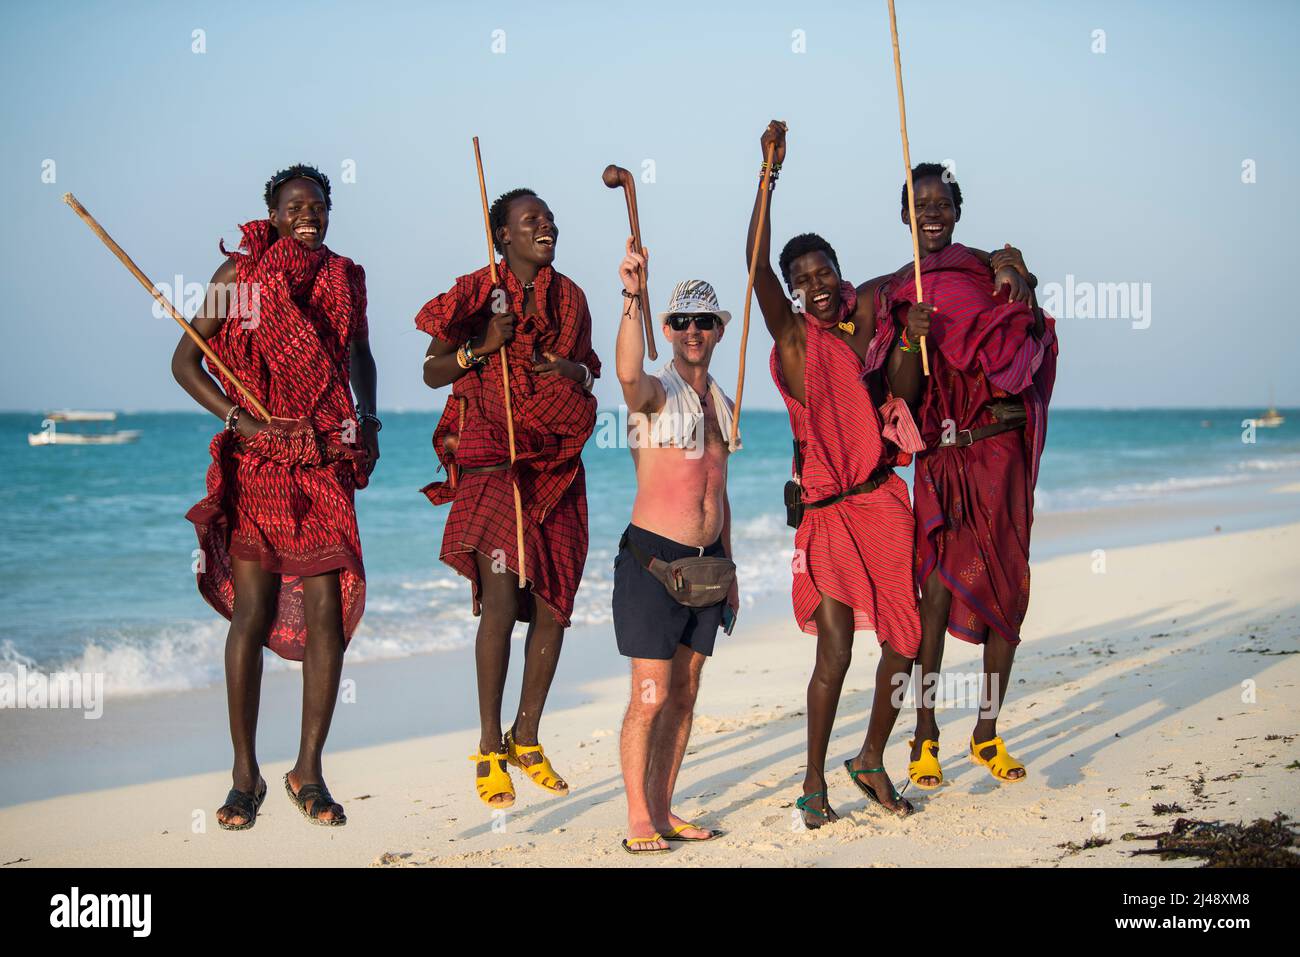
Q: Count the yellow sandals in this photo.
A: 4